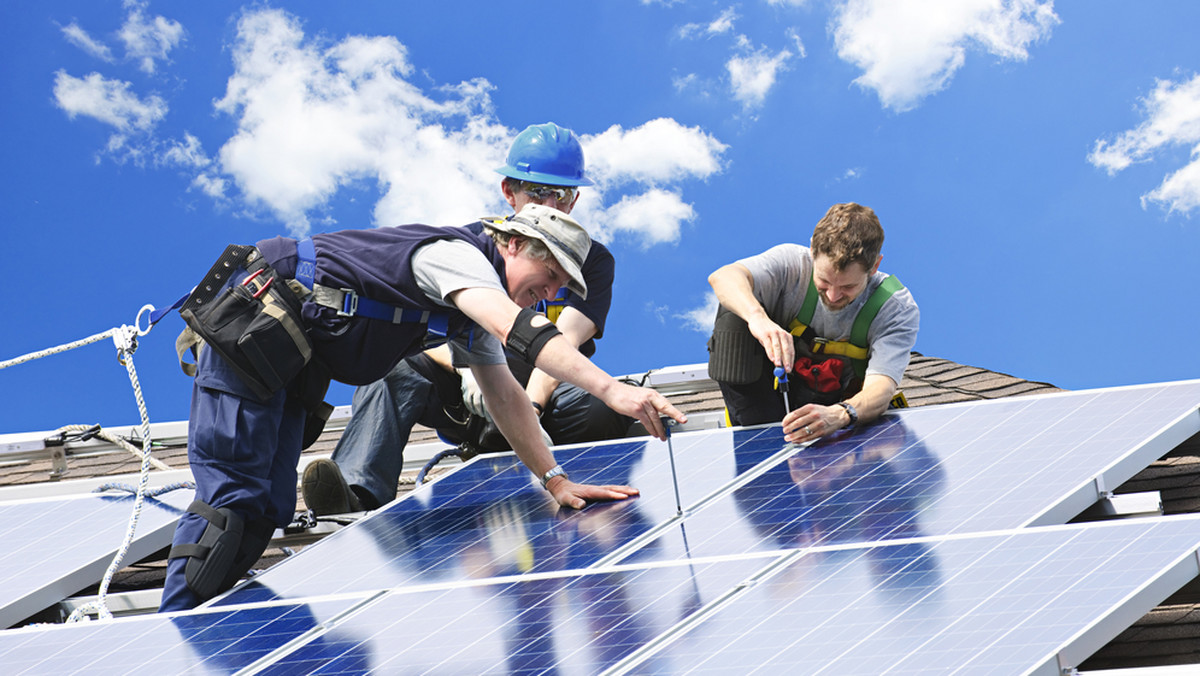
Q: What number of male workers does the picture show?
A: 3